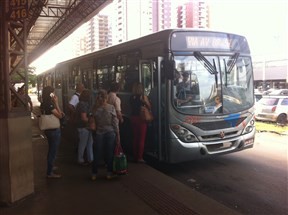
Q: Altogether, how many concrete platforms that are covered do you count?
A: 1